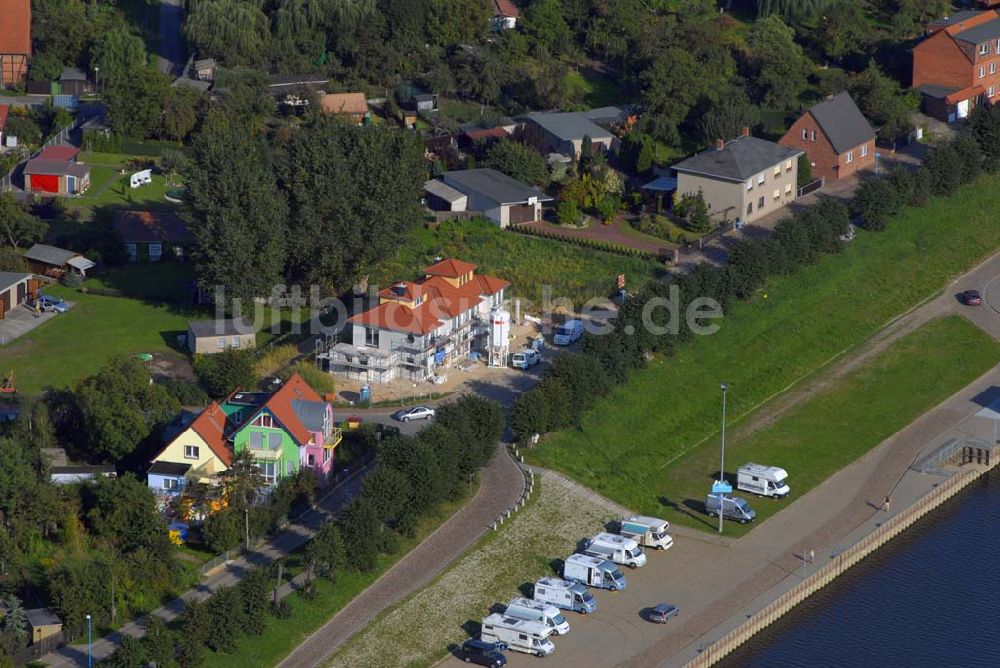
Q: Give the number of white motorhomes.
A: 7